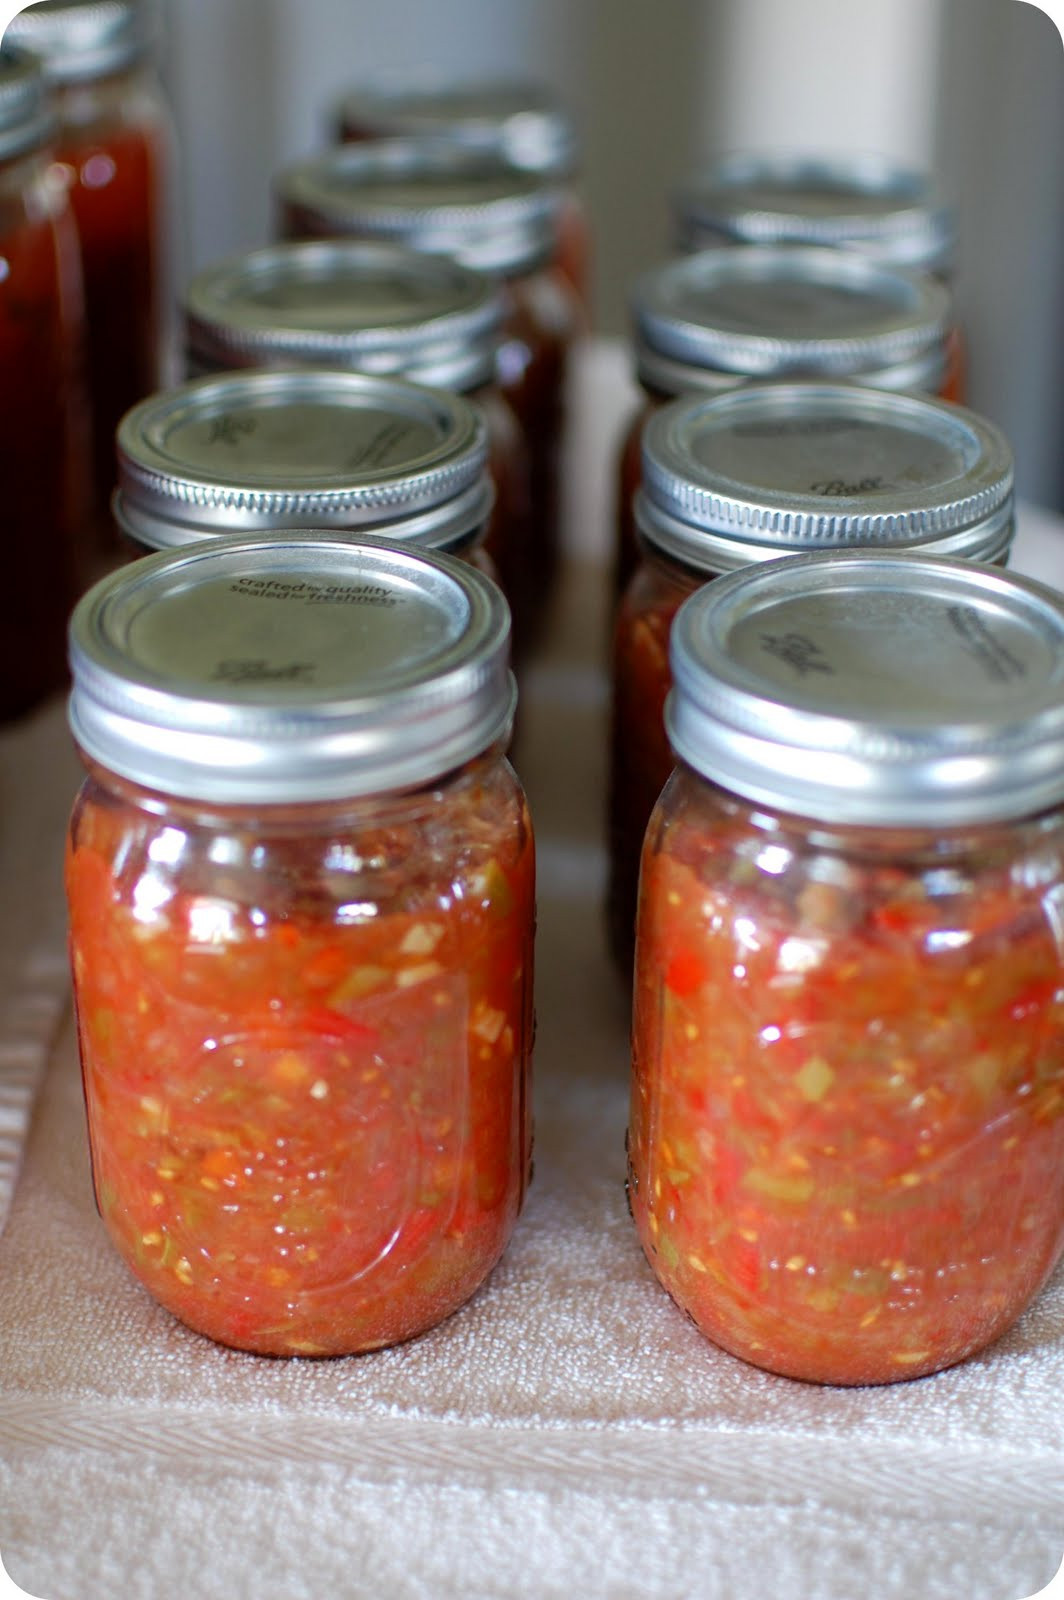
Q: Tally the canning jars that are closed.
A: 11